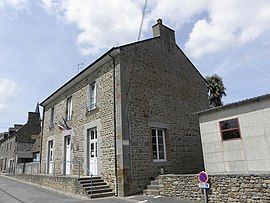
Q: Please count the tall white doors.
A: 3